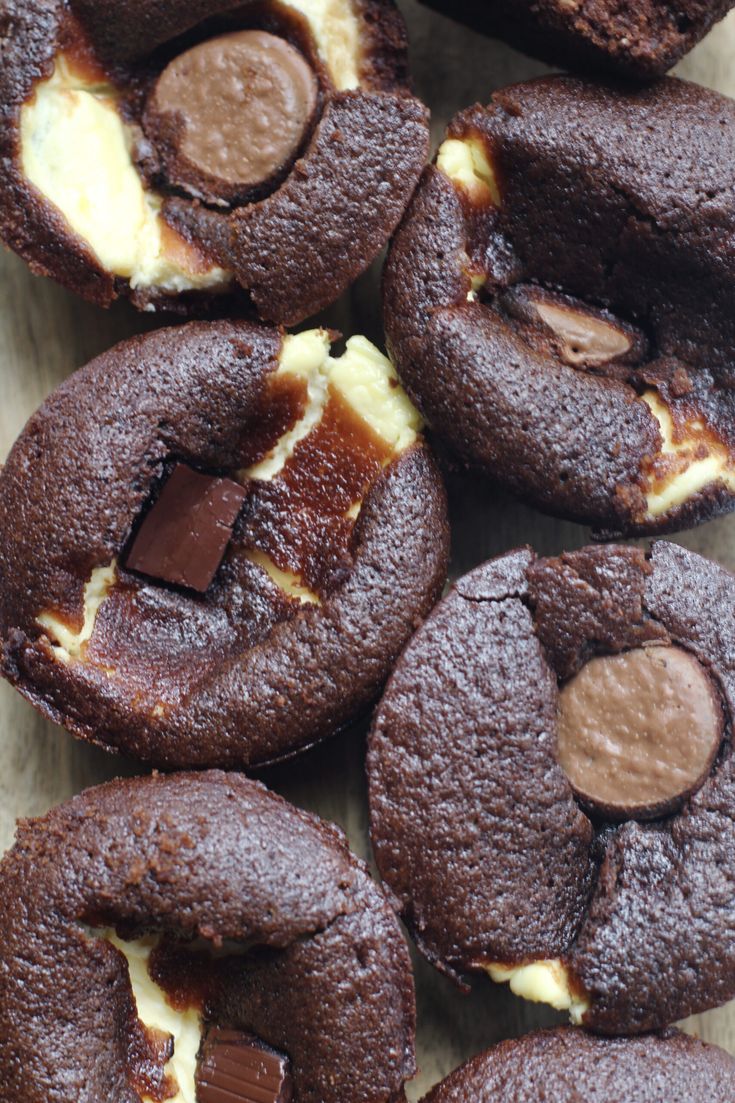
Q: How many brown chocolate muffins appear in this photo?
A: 7